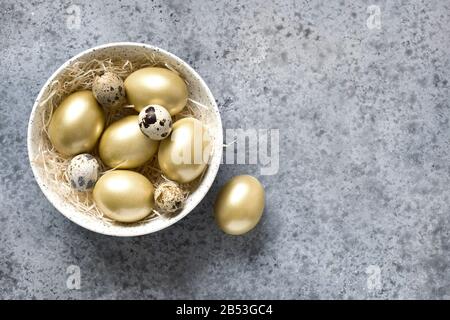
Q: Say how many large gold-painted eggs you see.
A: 6